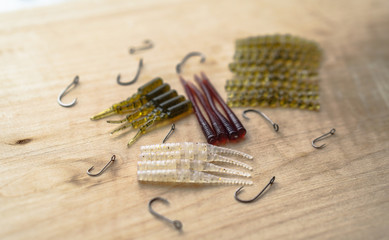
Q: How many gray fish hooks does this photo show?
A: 10